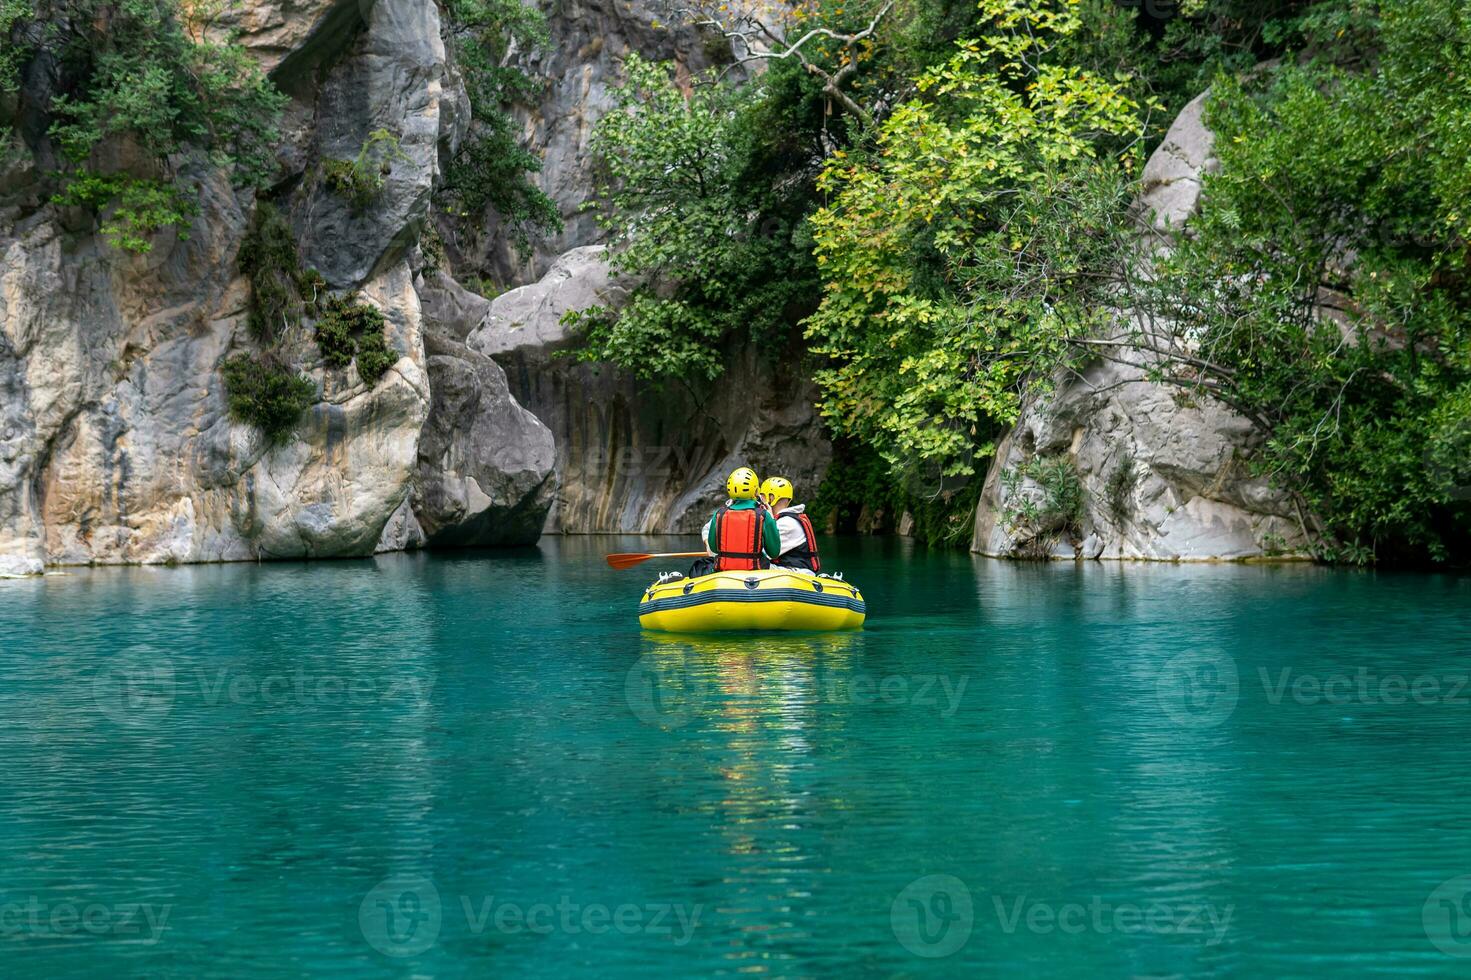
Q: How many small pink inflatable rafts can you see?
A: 0